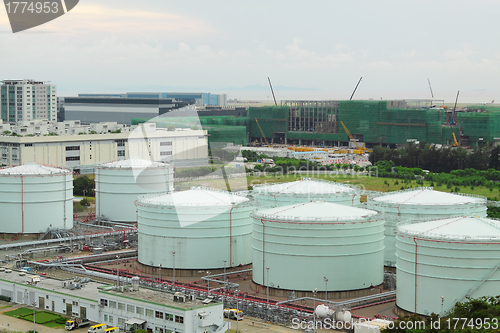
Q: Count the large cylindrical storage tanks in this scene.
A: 7